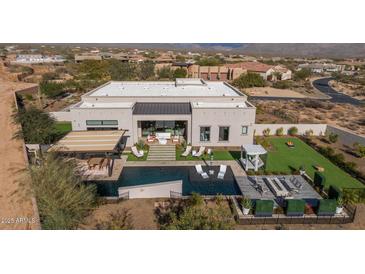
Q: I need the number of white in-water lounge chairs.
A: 2